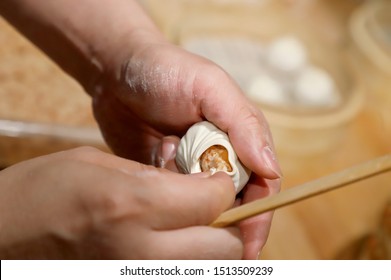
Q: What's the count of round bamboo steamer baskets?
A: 2